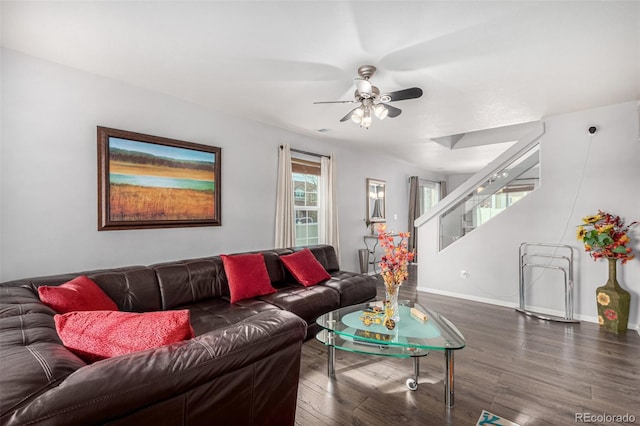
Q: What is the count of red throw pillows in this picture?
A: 4